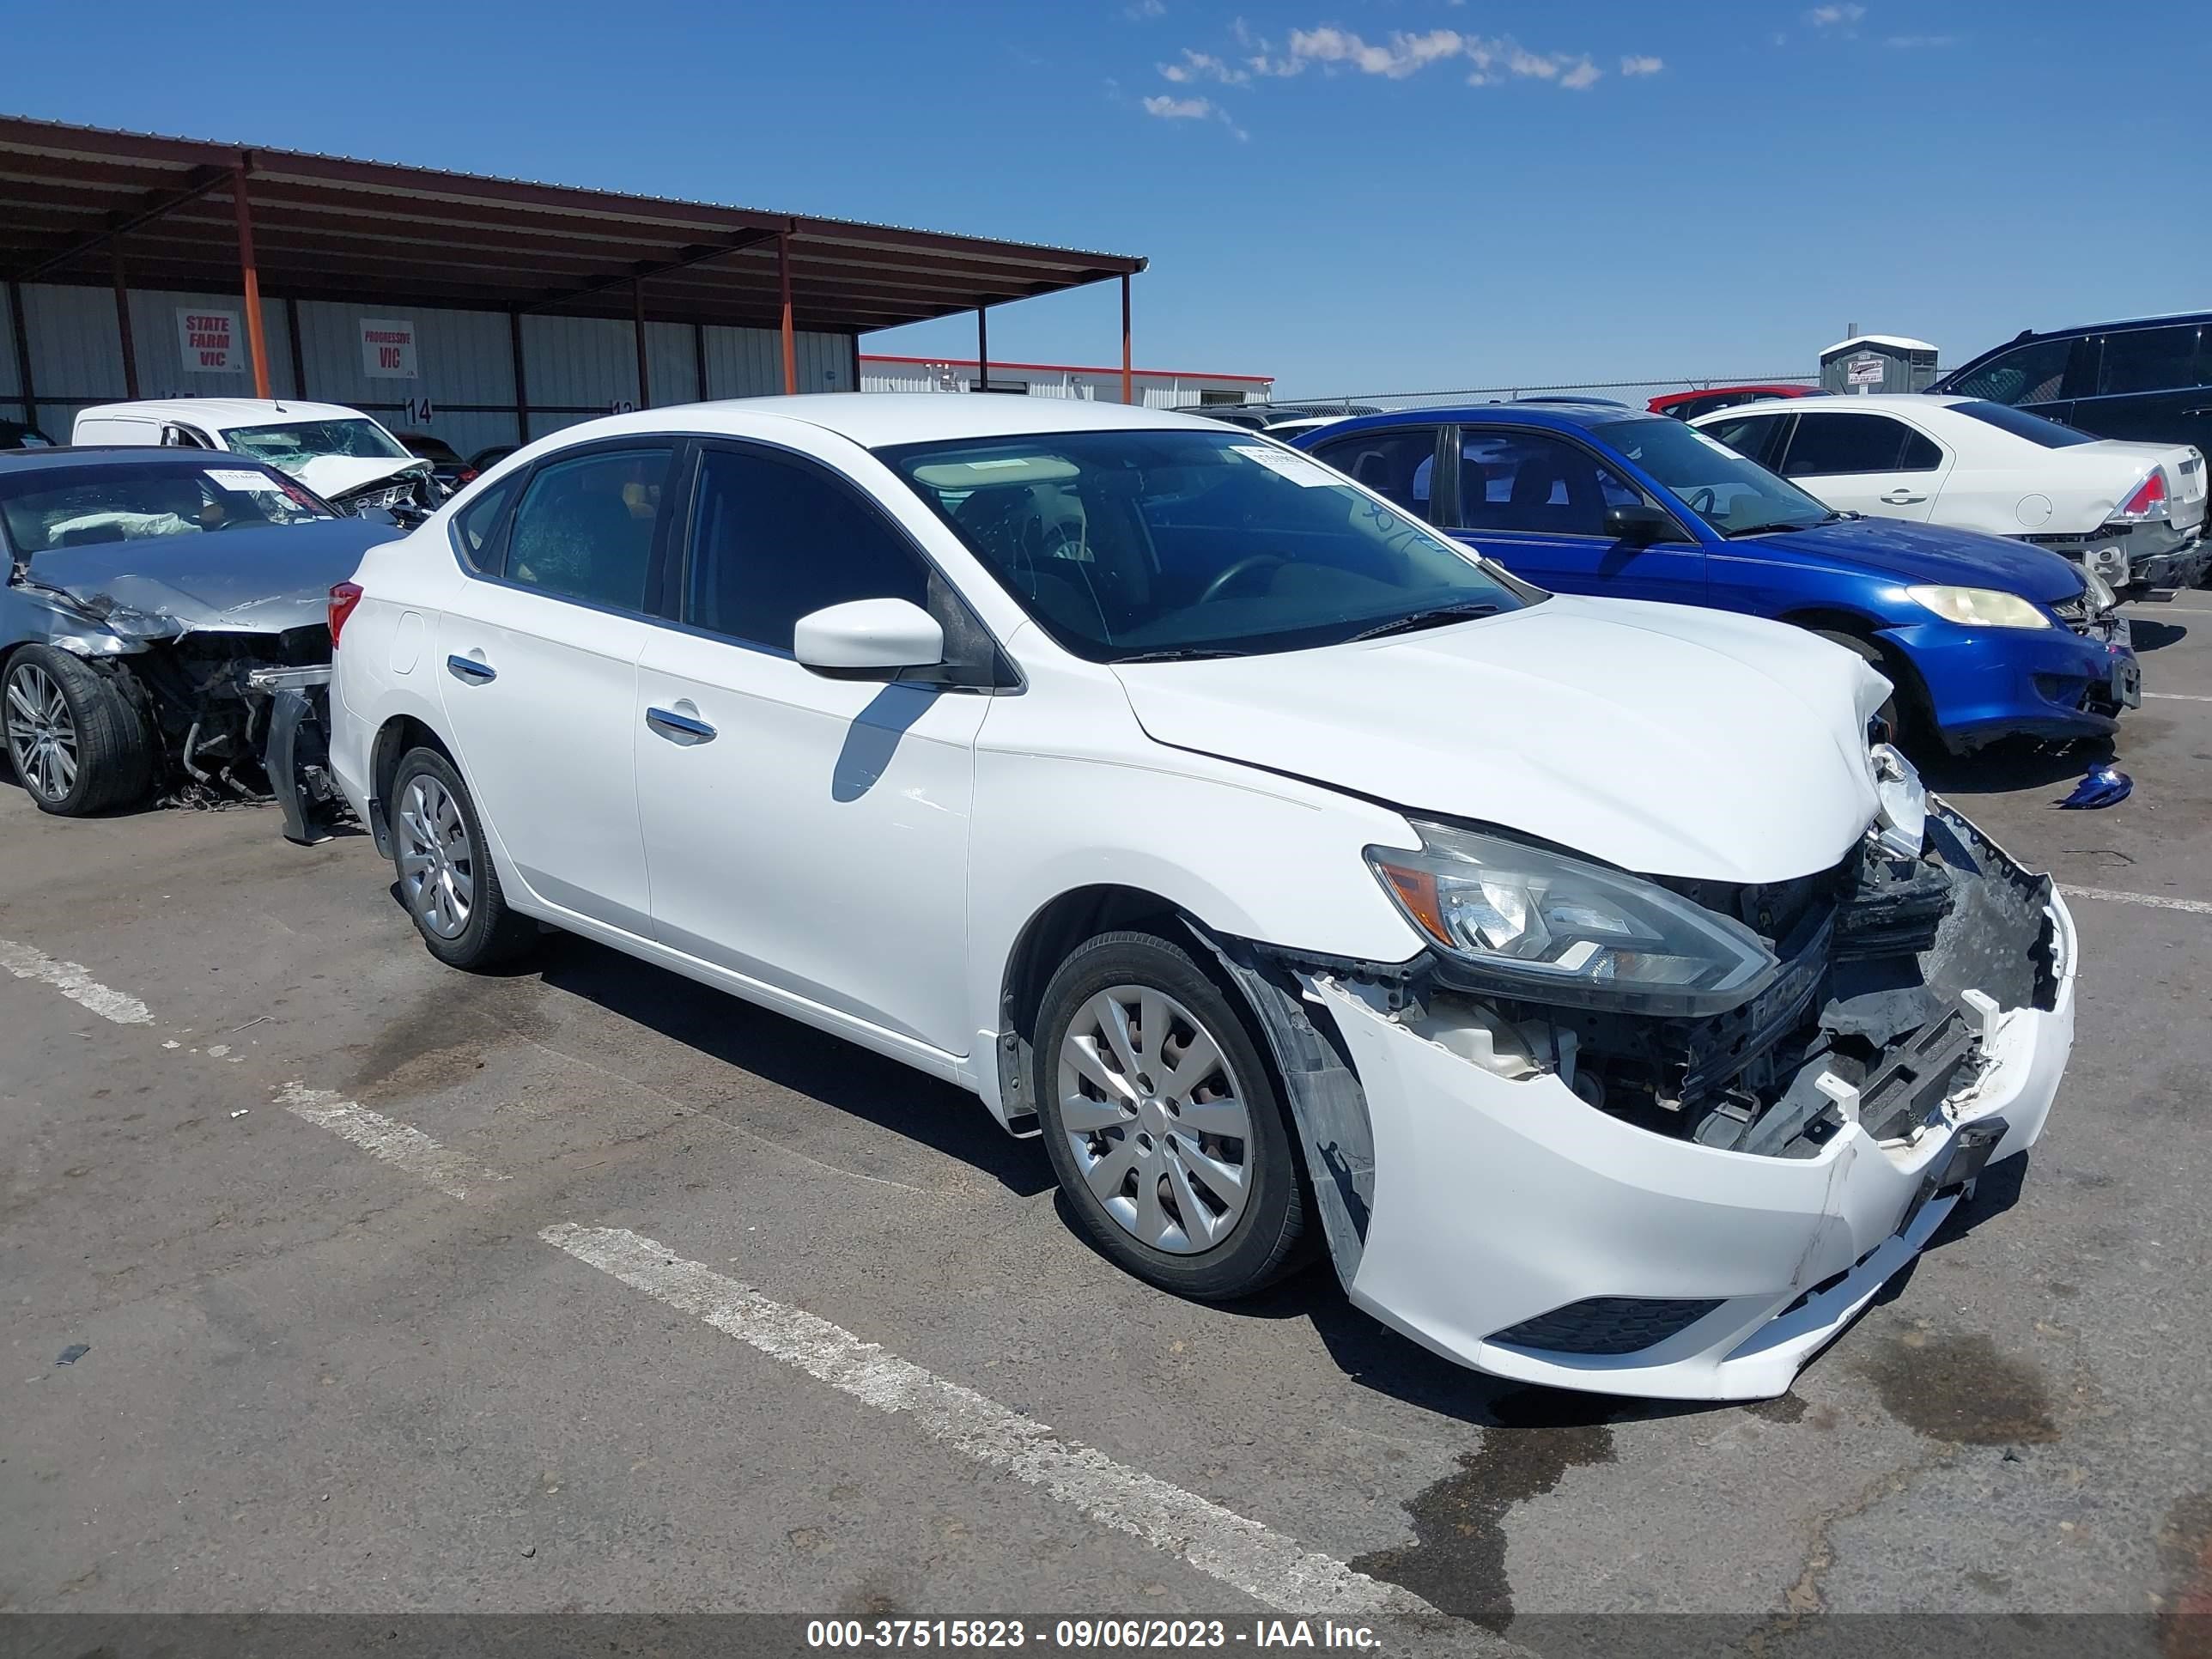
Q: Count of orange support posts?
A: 3